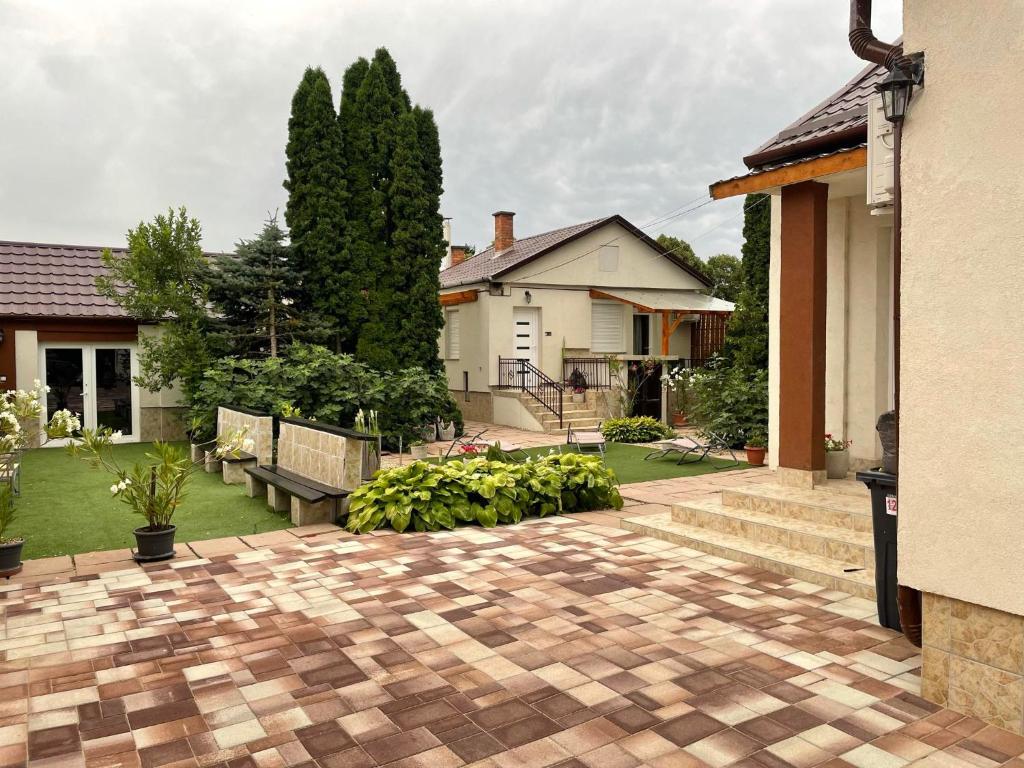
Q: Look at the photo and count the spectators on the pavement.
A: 0